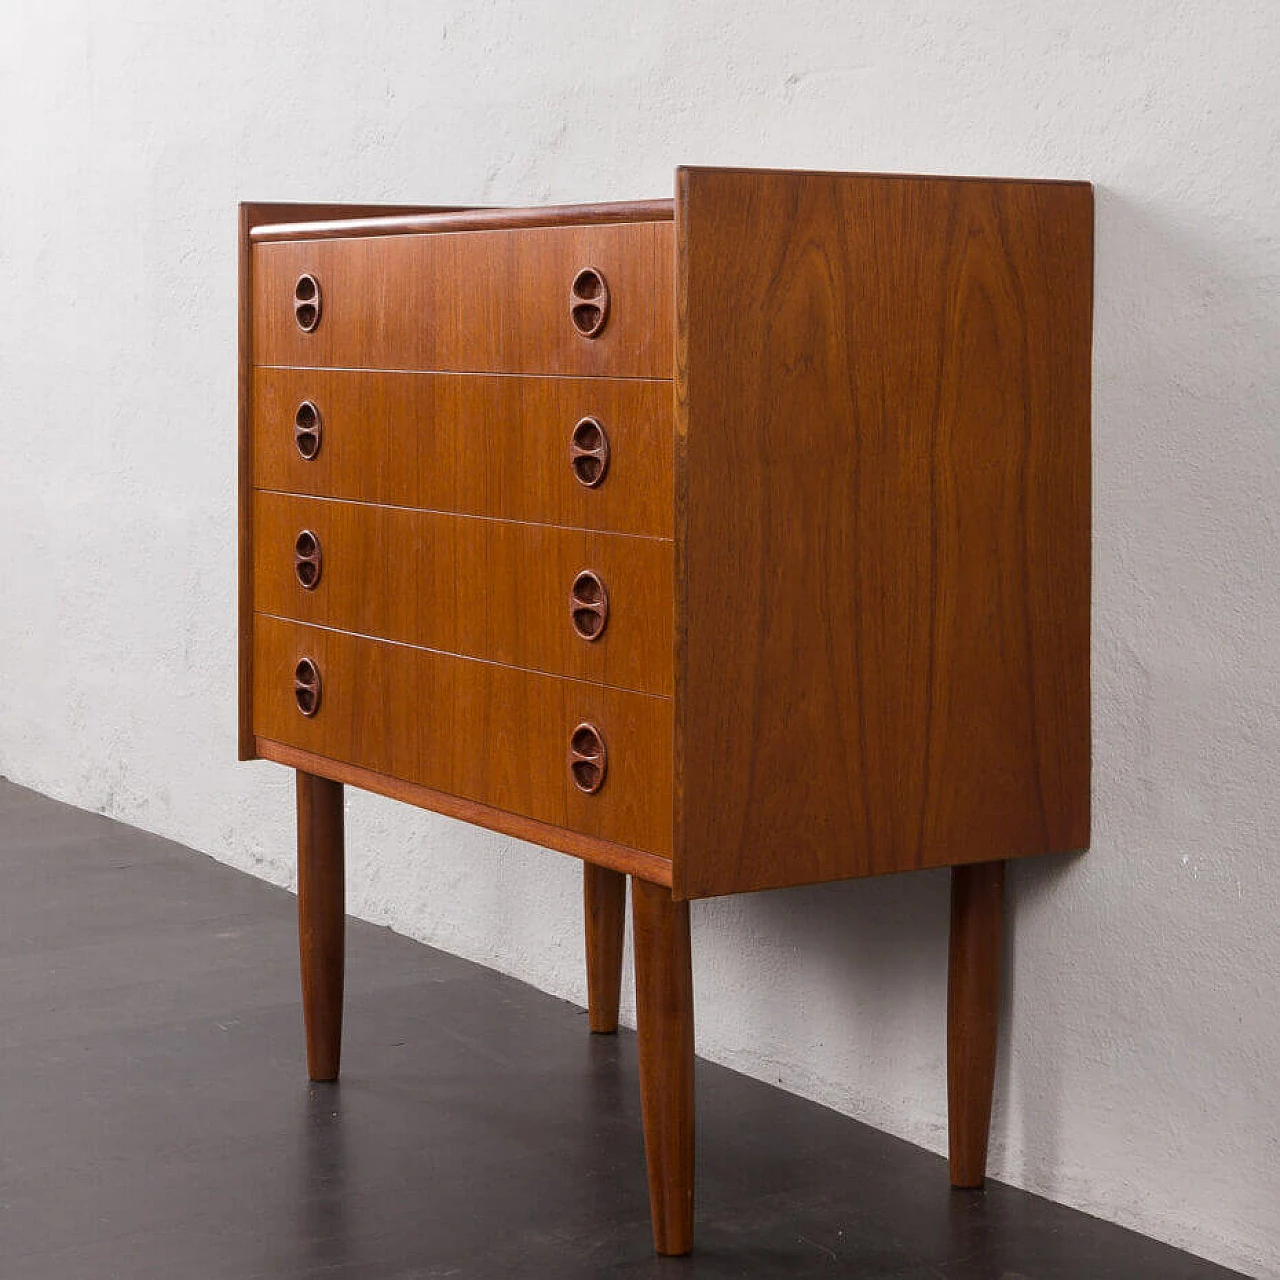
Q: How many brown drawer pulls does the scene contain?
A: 8